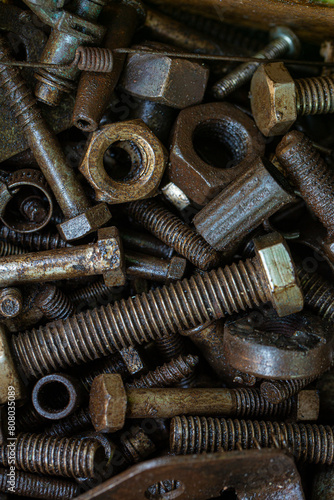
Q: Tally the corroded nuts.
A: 2